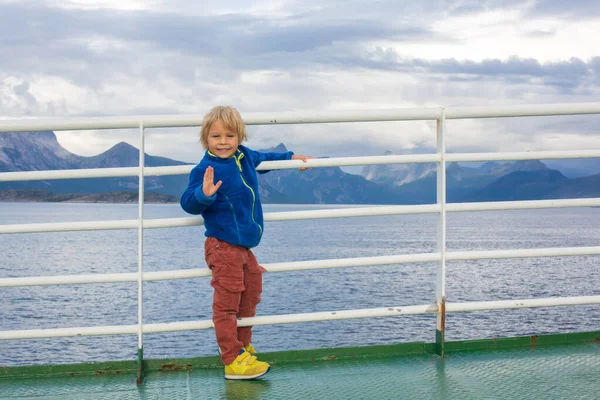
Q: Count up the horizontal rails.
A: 5